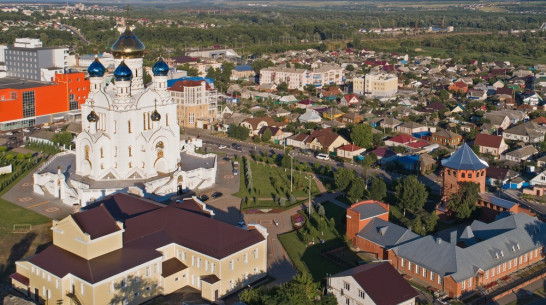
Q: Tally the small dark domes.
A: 2